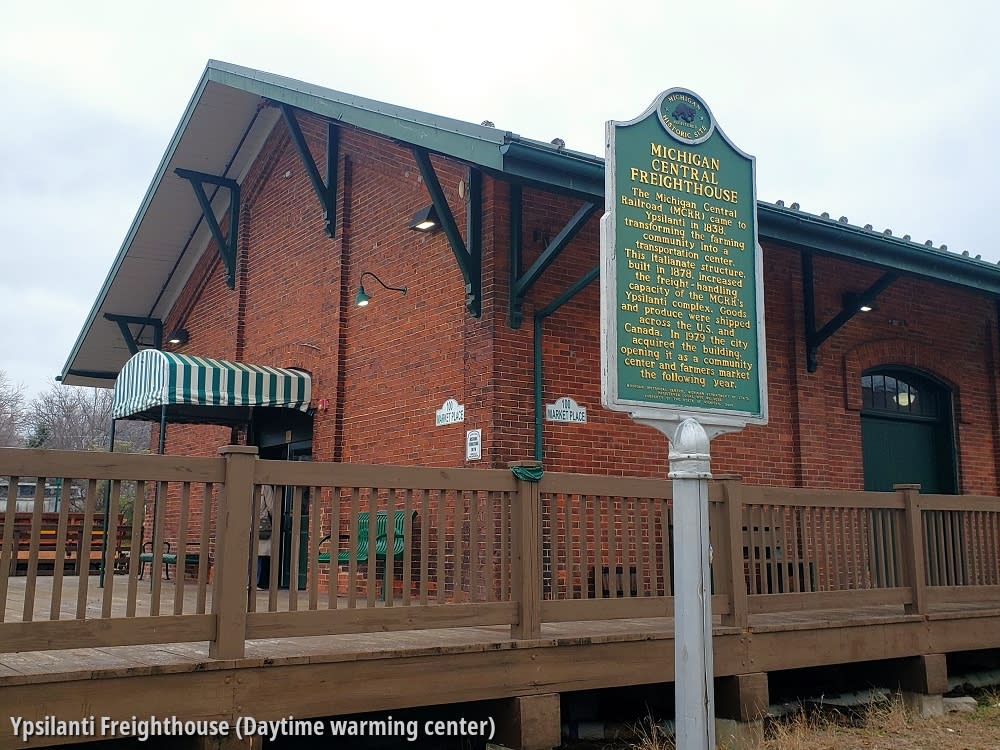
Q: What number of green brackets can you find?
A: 6